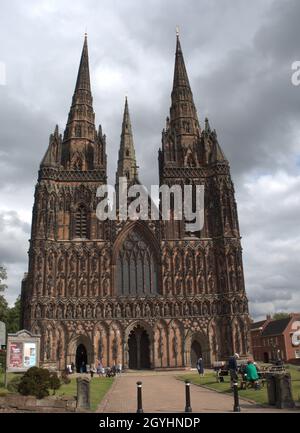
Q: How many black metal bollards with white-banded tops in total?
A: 3